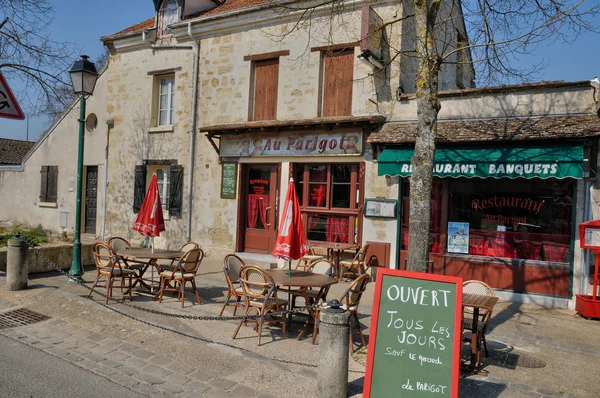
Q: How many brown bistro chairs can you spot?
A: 11